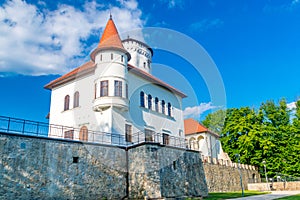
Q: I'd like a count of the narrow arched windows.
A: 7